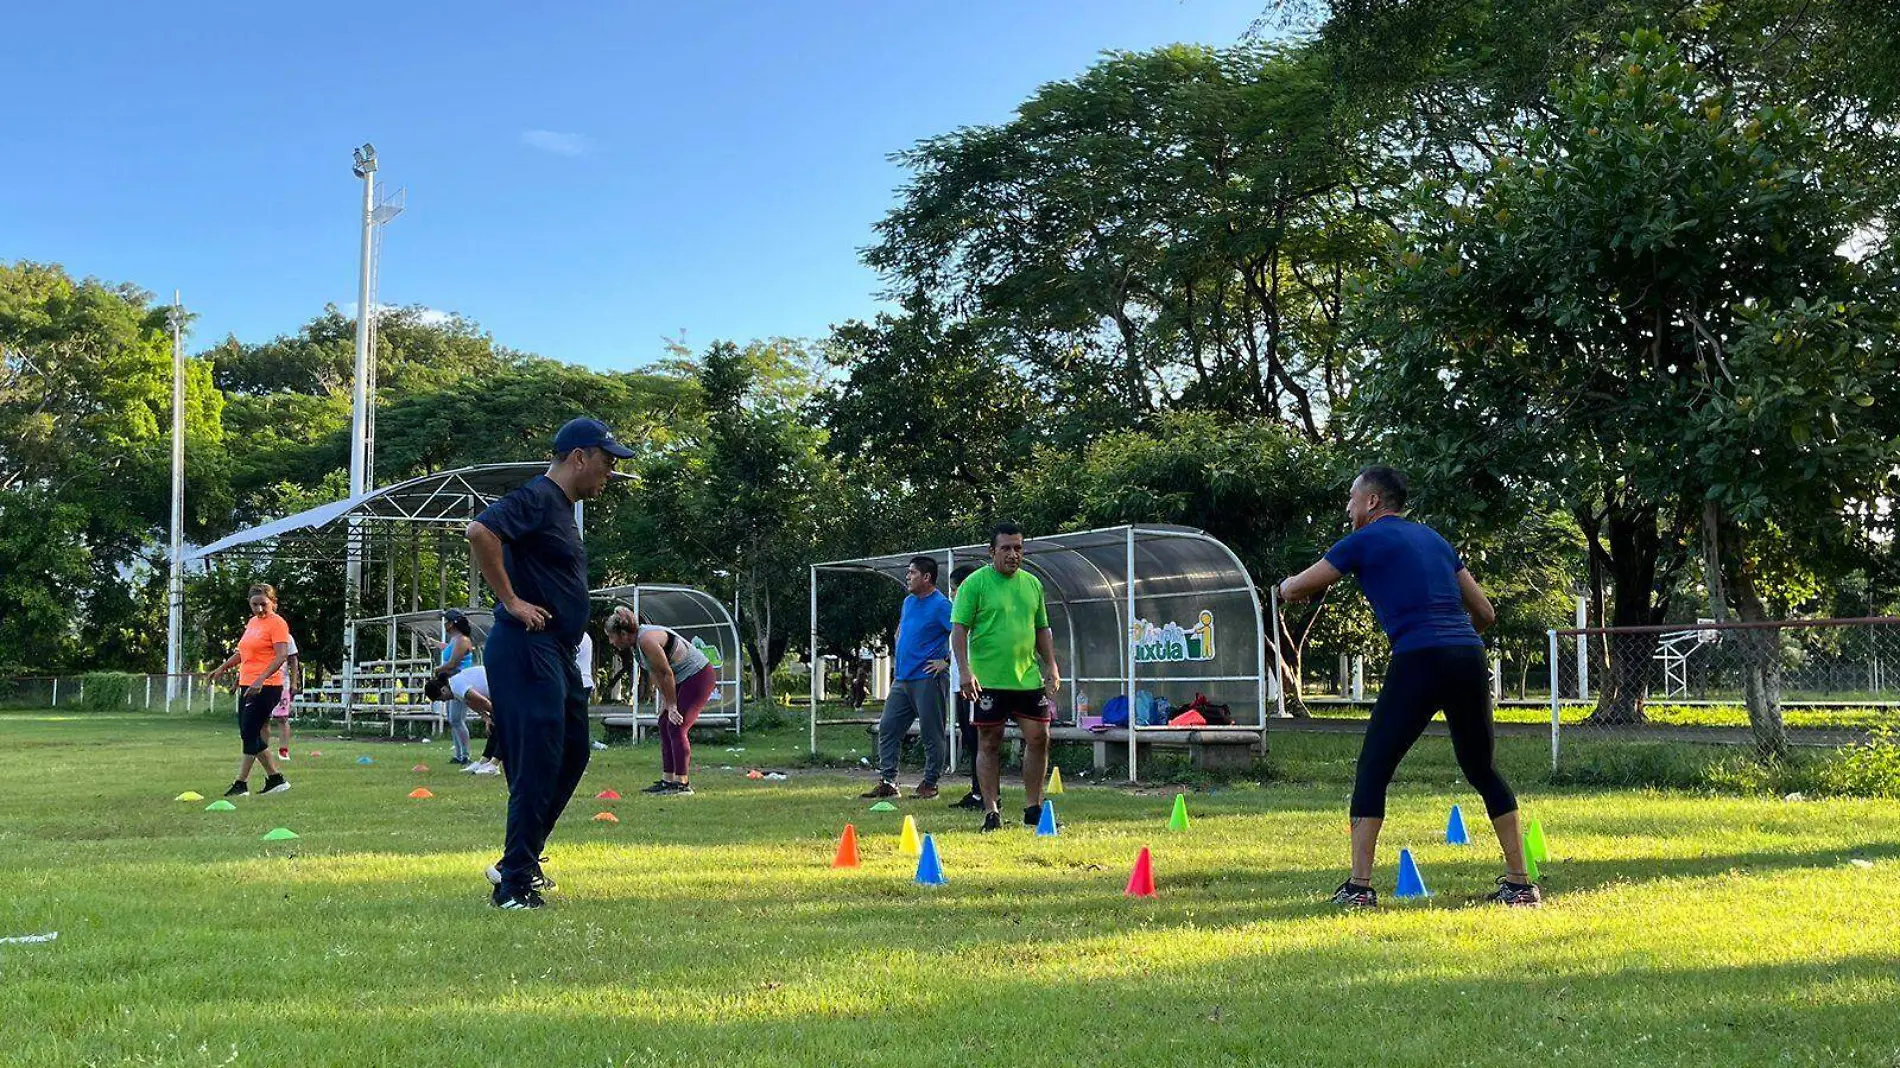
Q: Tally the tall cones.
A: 11